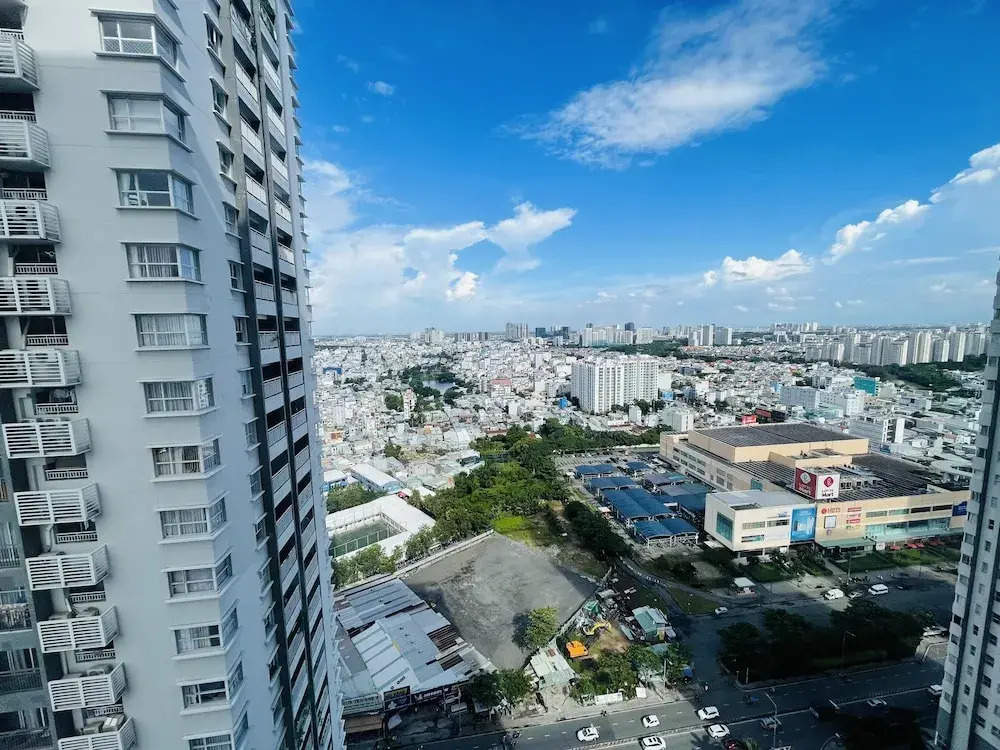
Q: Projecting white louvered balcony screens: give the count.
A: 11